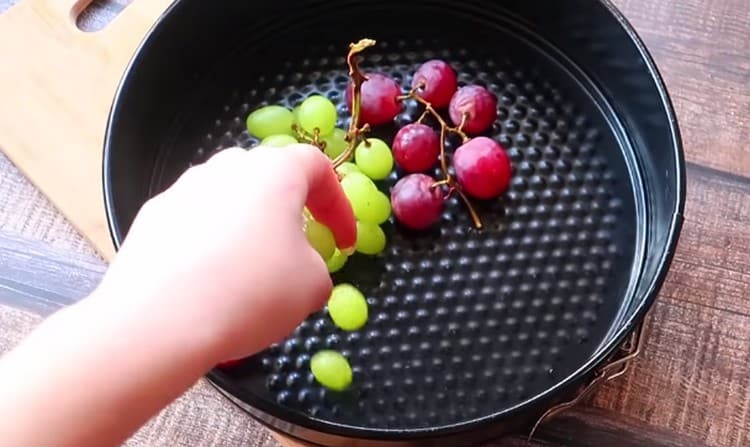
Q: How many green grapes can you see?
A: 13